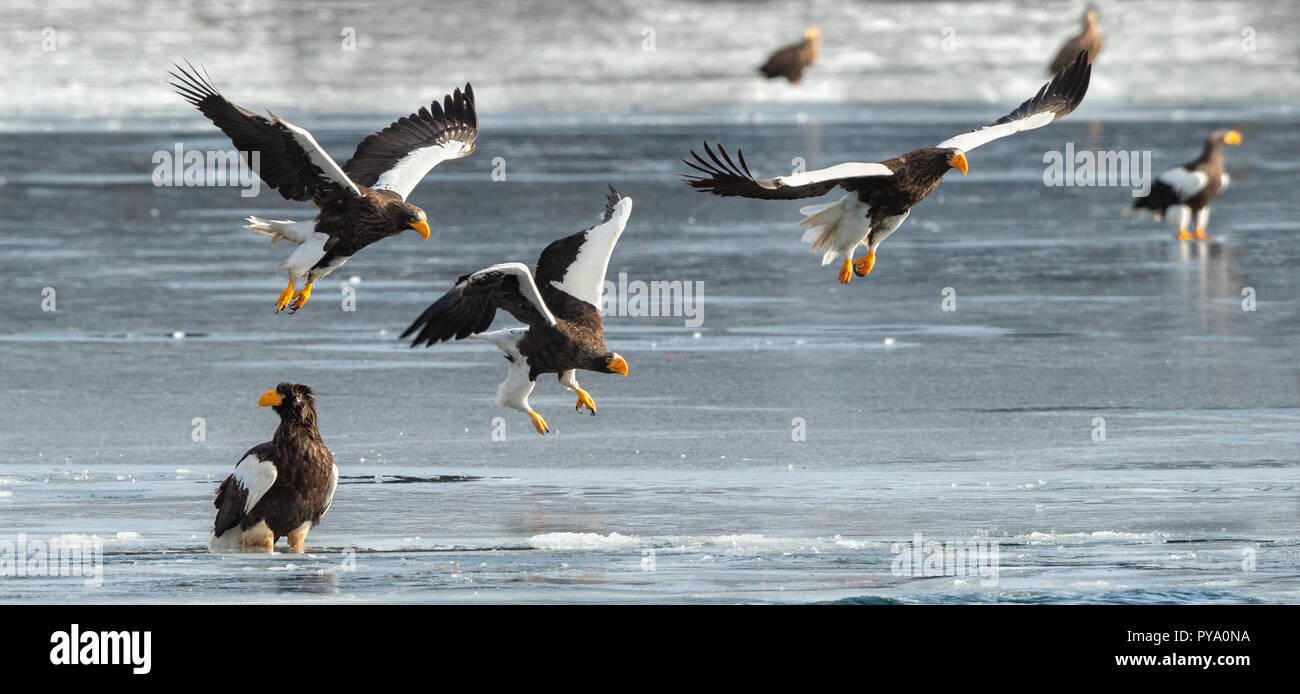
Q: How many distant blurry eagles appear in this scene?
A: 3